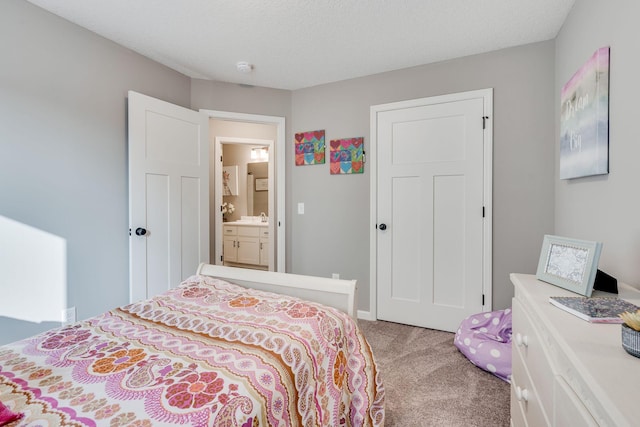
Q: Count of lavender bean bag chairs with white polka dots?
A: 1